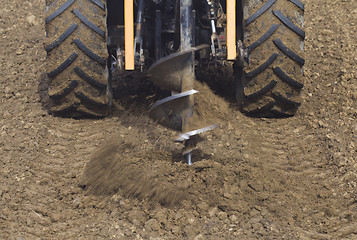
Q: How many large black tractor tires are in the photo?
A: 2